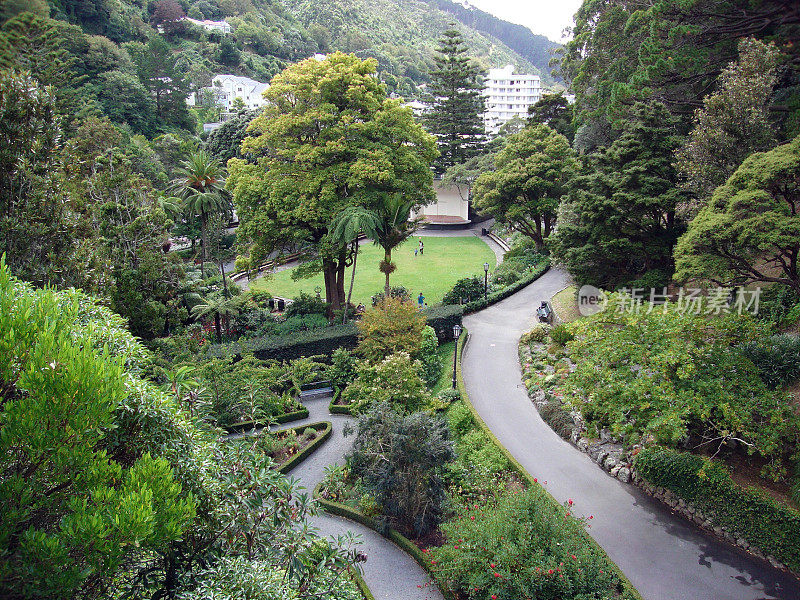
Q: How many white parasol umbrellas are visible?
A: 0